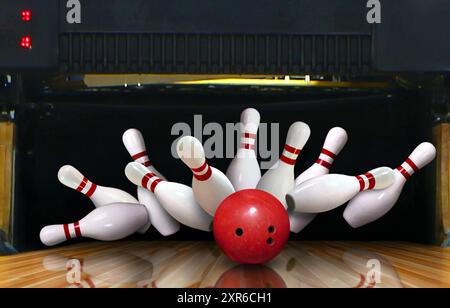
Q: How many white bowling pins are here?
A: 10